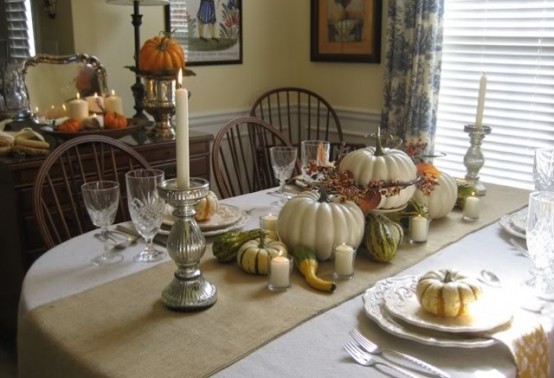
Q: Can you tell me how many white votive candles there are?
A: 5